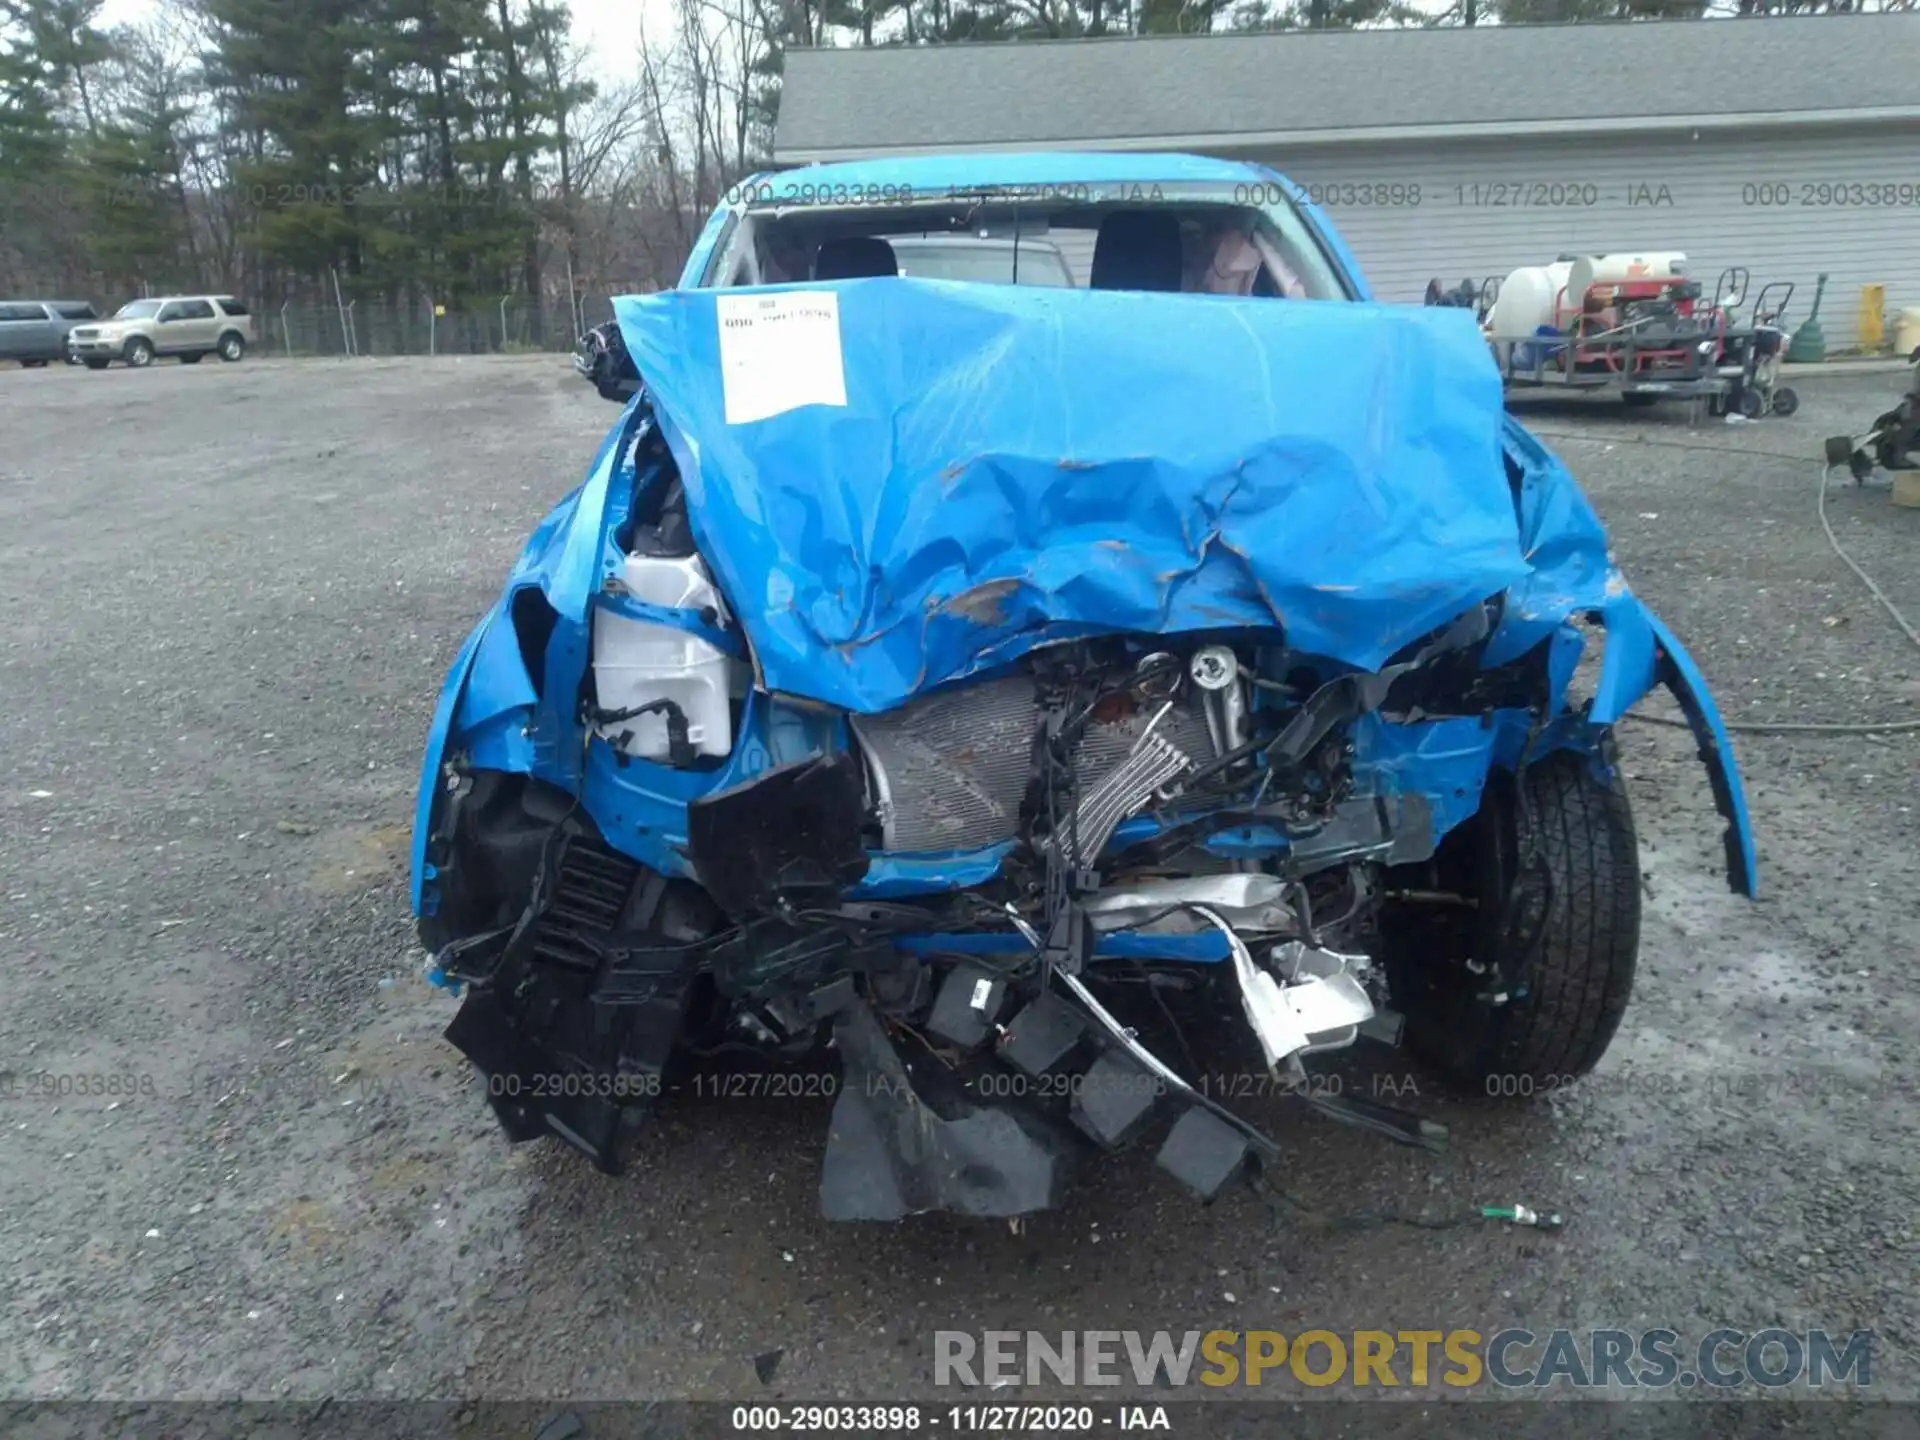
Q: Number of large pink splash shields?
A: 0